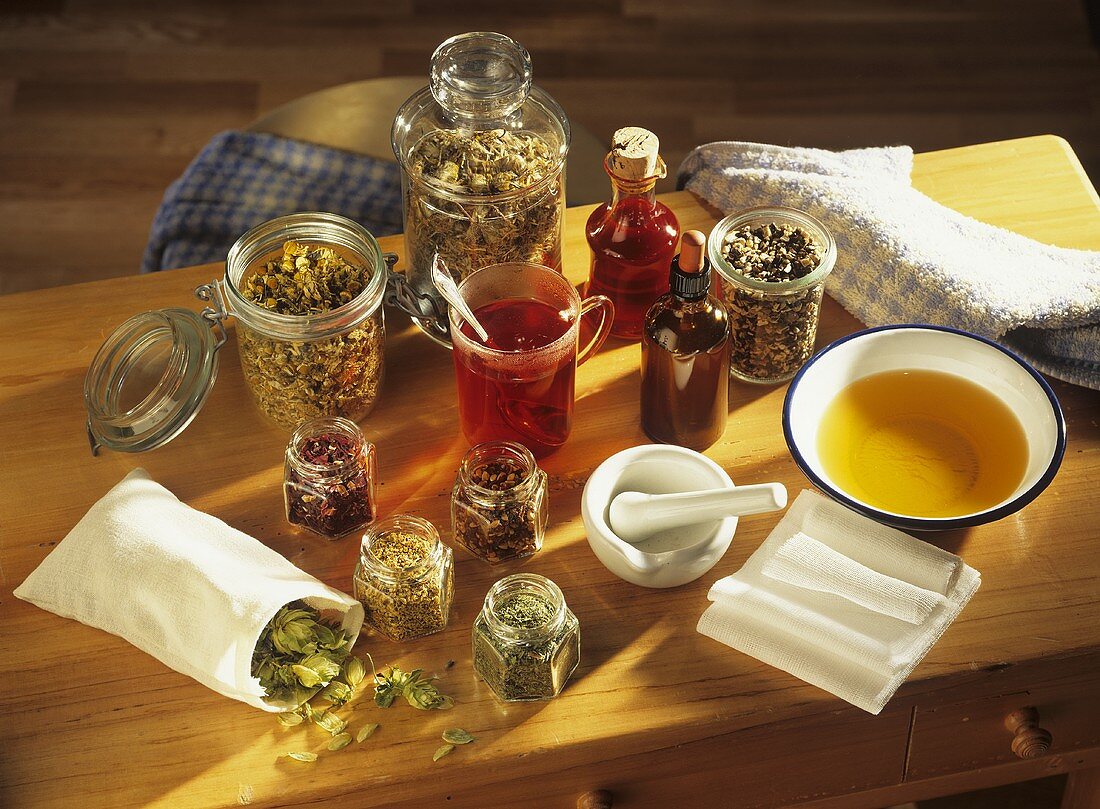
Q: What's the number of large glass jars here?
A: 3